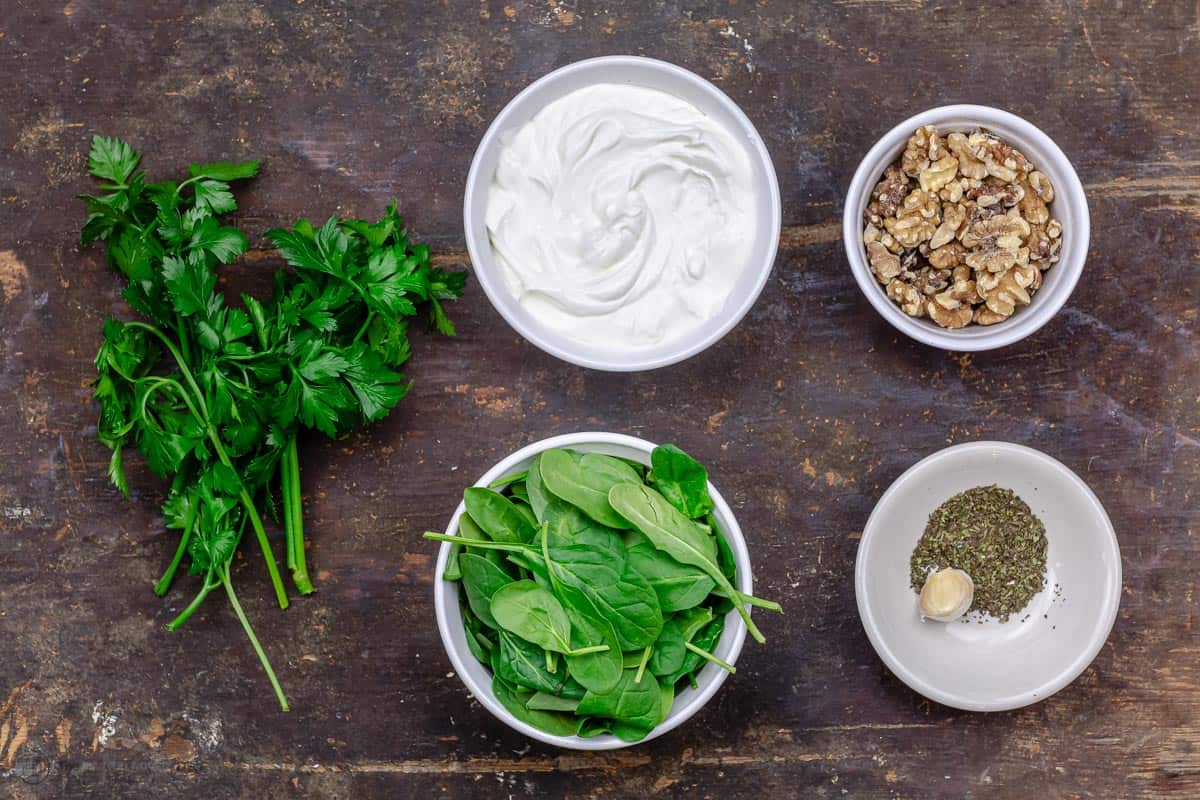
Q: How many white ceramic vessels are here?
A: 4